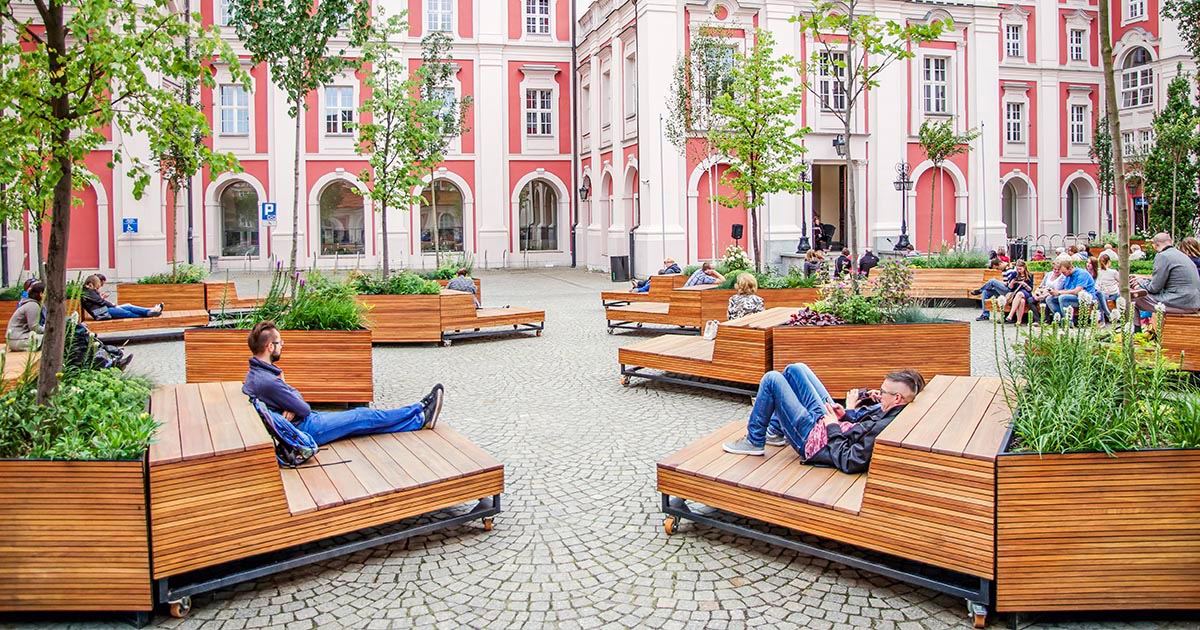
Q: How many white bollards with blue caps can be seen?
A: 0